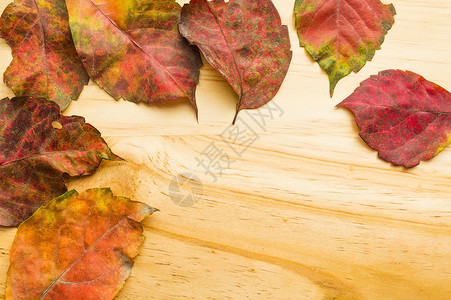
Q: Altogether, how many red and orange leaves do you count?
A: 7